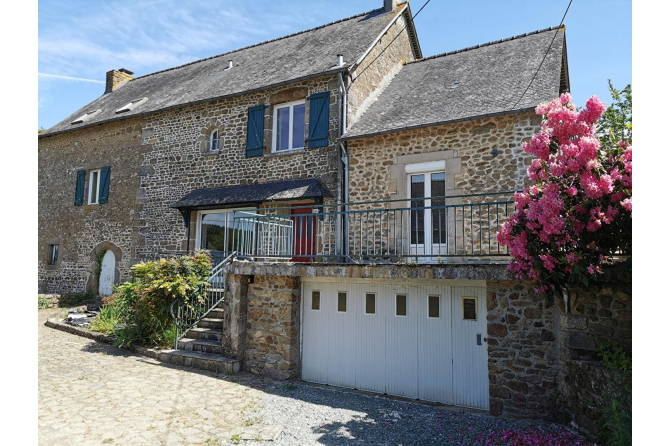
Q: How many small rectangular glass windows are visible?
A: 6